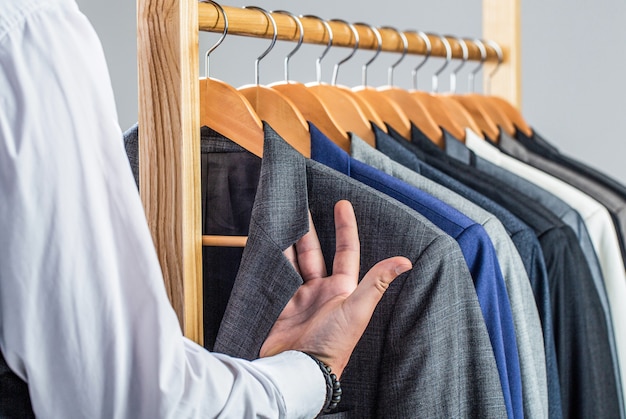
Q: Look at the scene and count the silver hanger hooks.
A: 12